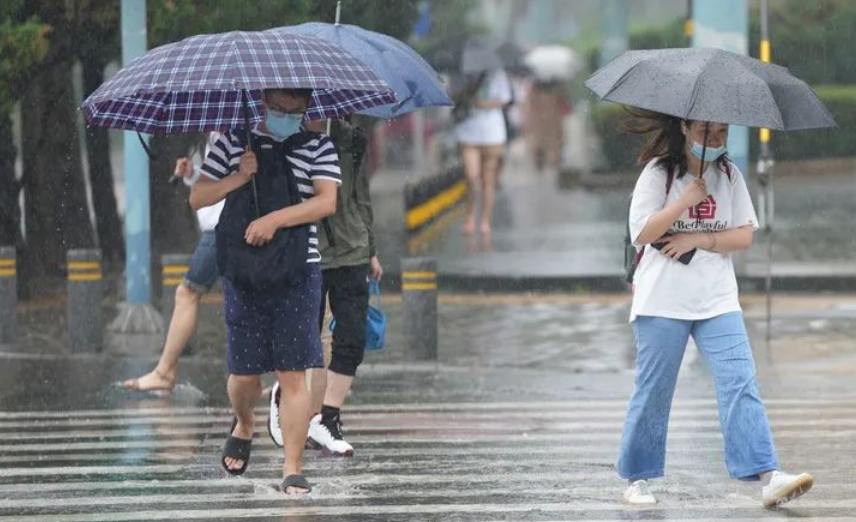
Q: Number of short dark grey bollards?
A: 4